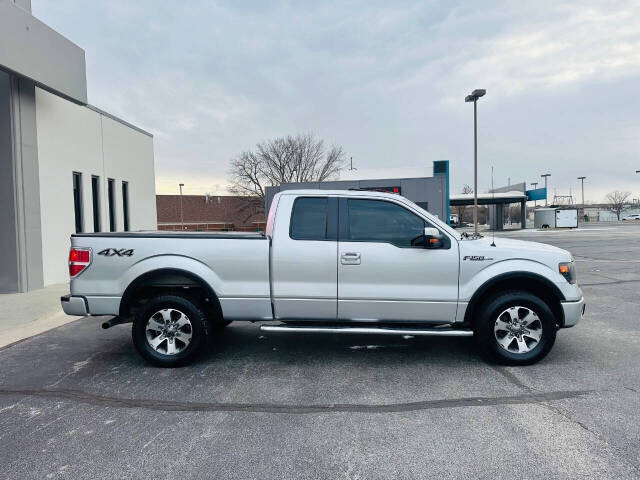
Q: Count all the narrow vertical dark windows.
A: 4